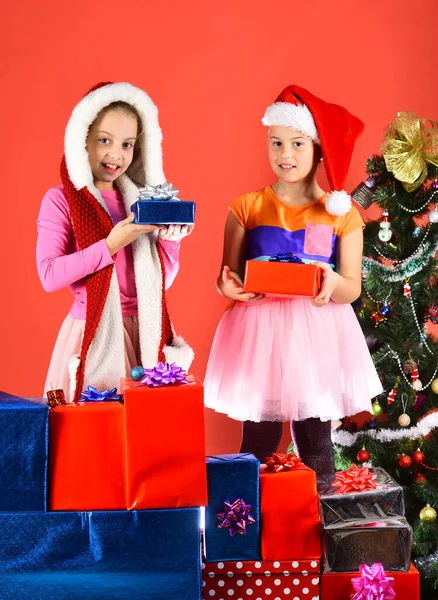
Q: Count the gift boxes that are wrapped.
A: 12